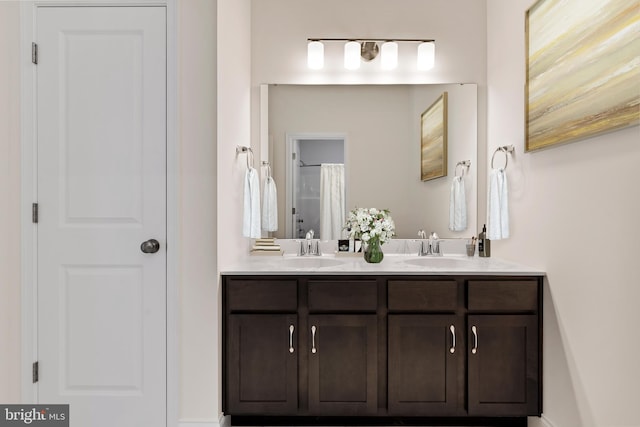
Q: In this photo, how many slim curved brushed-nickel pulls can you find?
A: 4